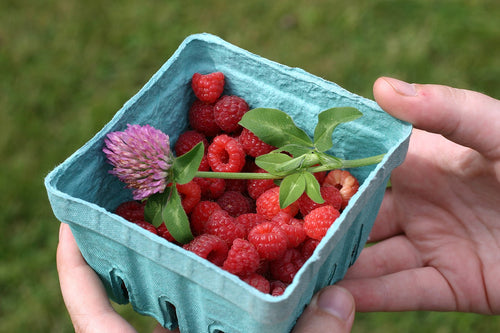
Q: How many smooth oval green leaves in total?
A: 9